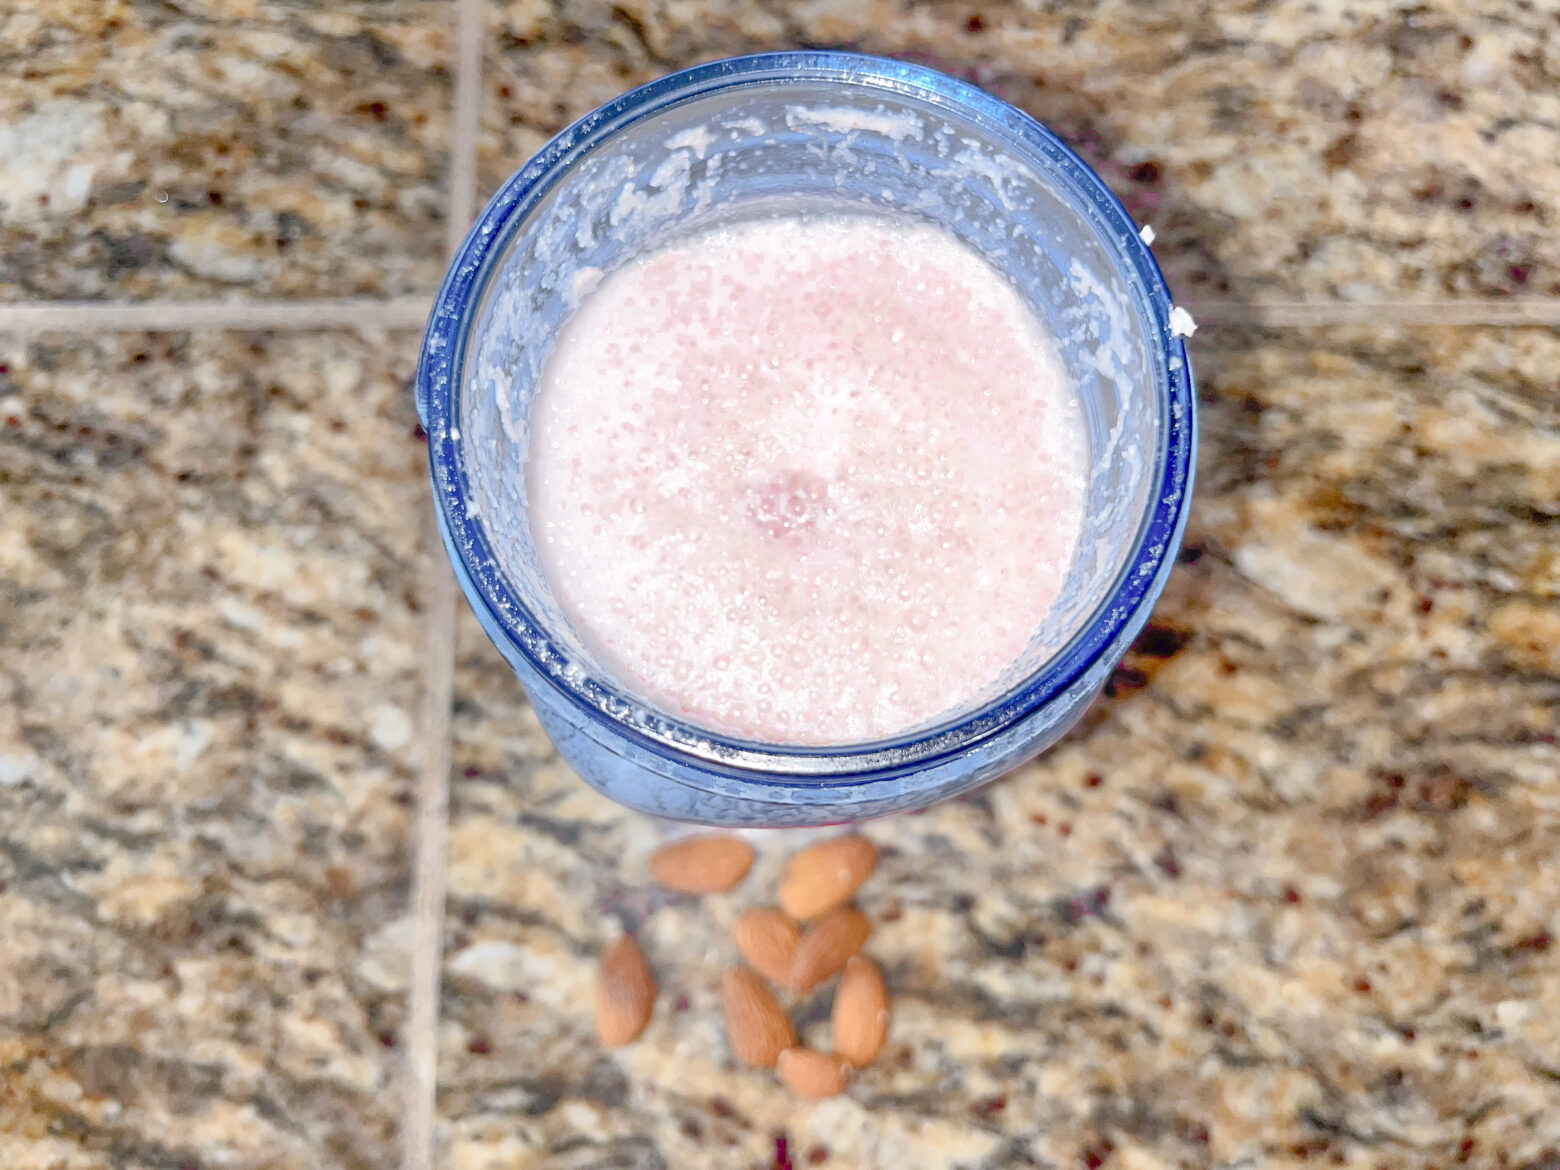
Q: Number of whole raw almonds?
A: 8